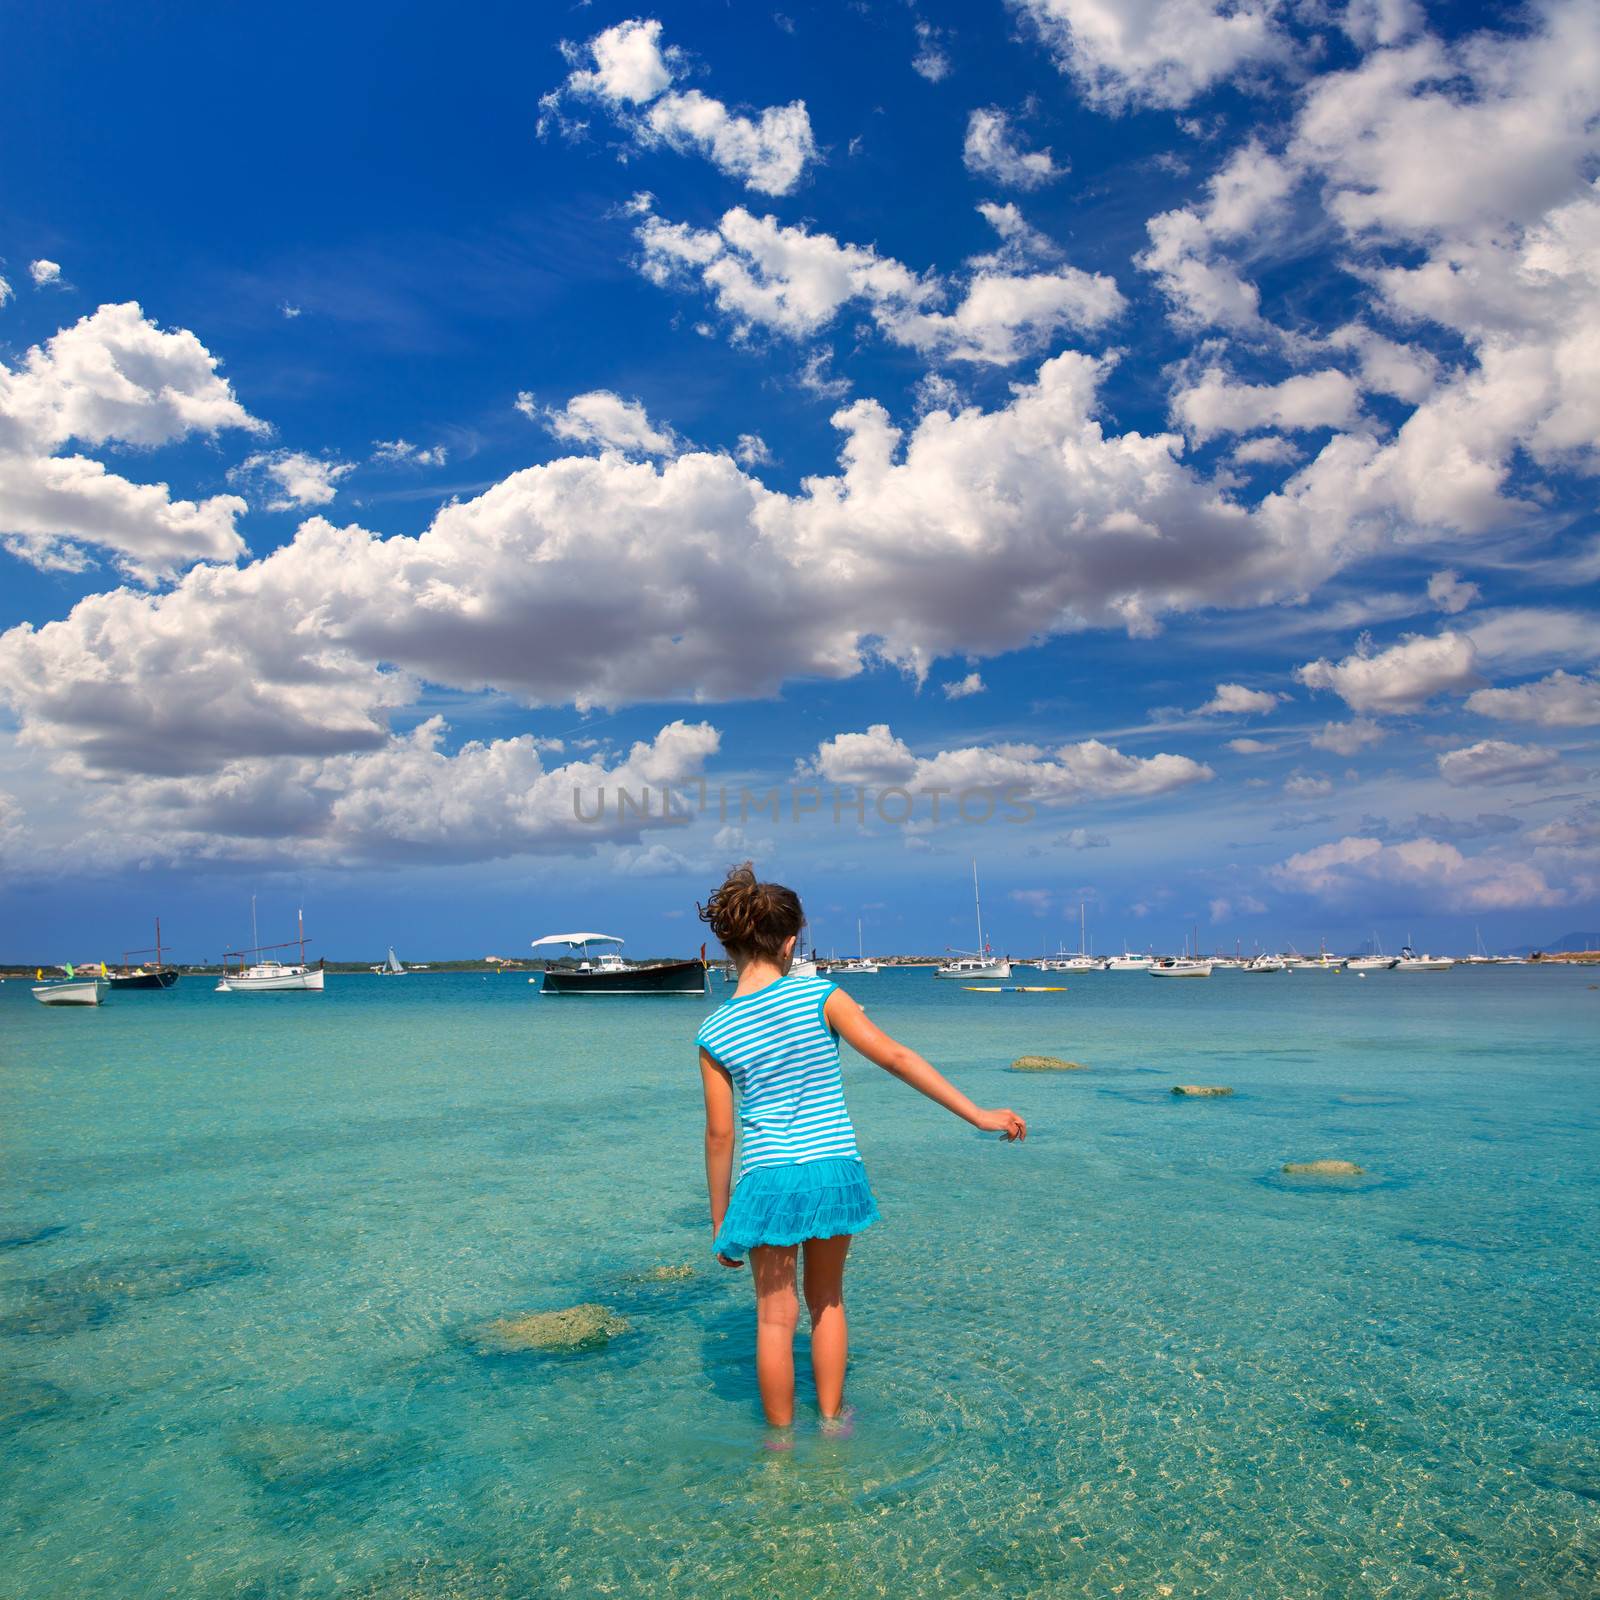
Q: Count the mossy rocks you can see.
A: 5